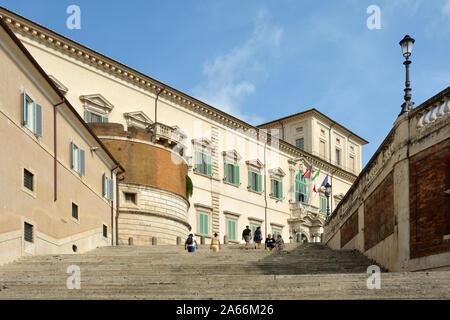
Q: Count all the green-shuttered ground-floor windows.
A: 4